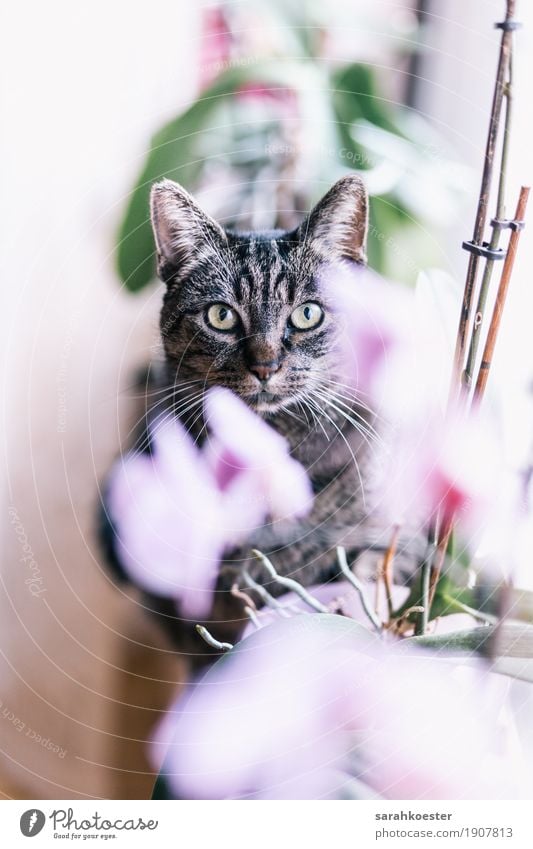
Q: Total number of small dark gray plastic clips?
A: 3